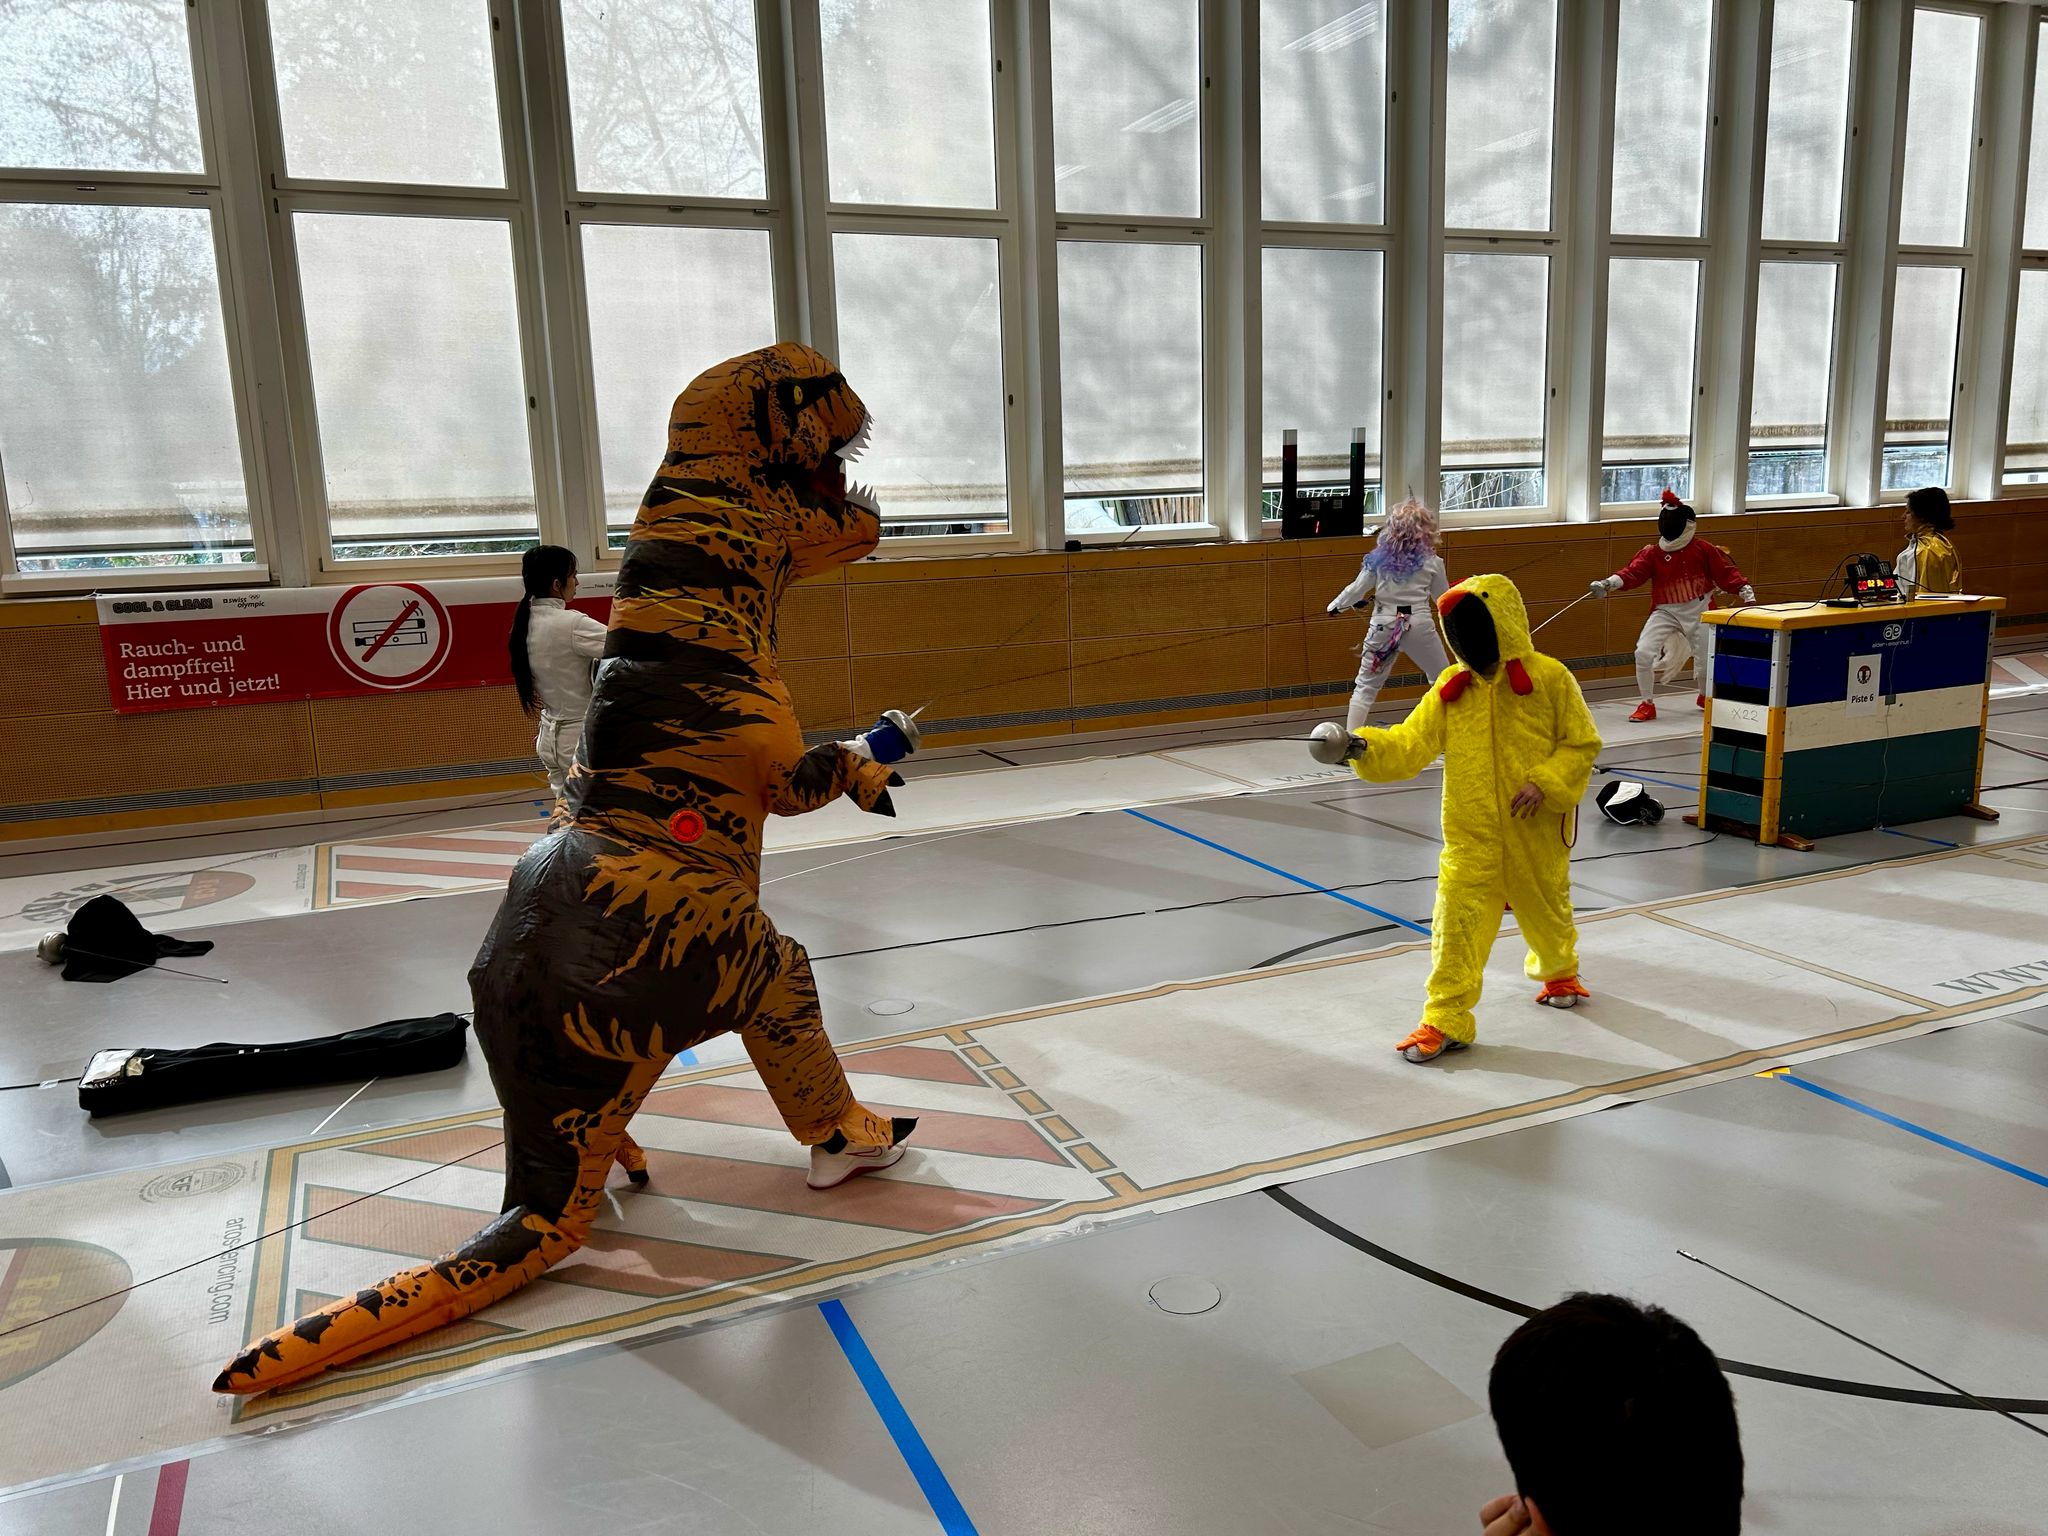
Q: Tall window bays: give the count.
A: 11